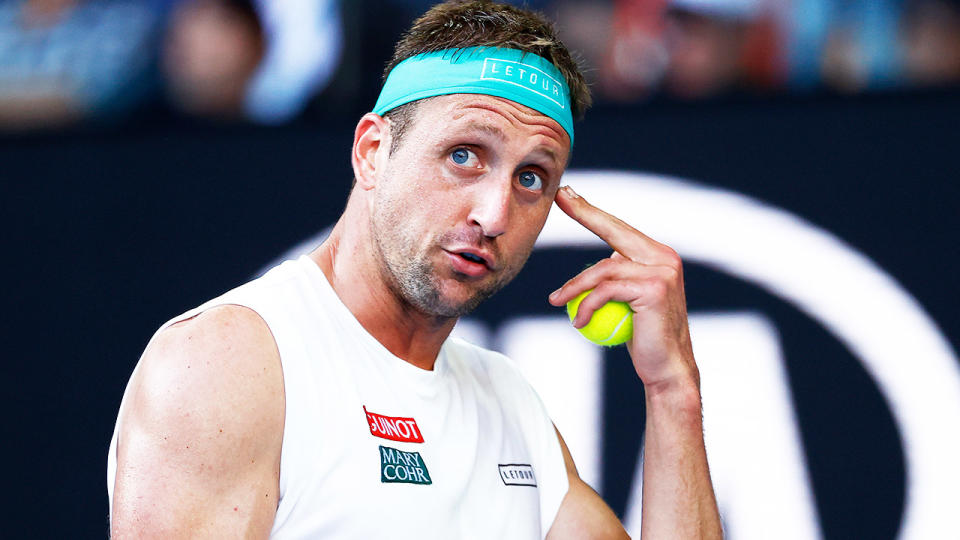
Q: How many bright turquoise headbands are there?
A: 1